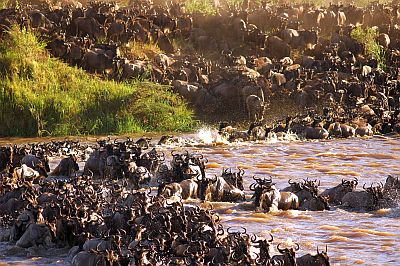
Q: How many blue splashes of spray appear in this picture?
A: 0